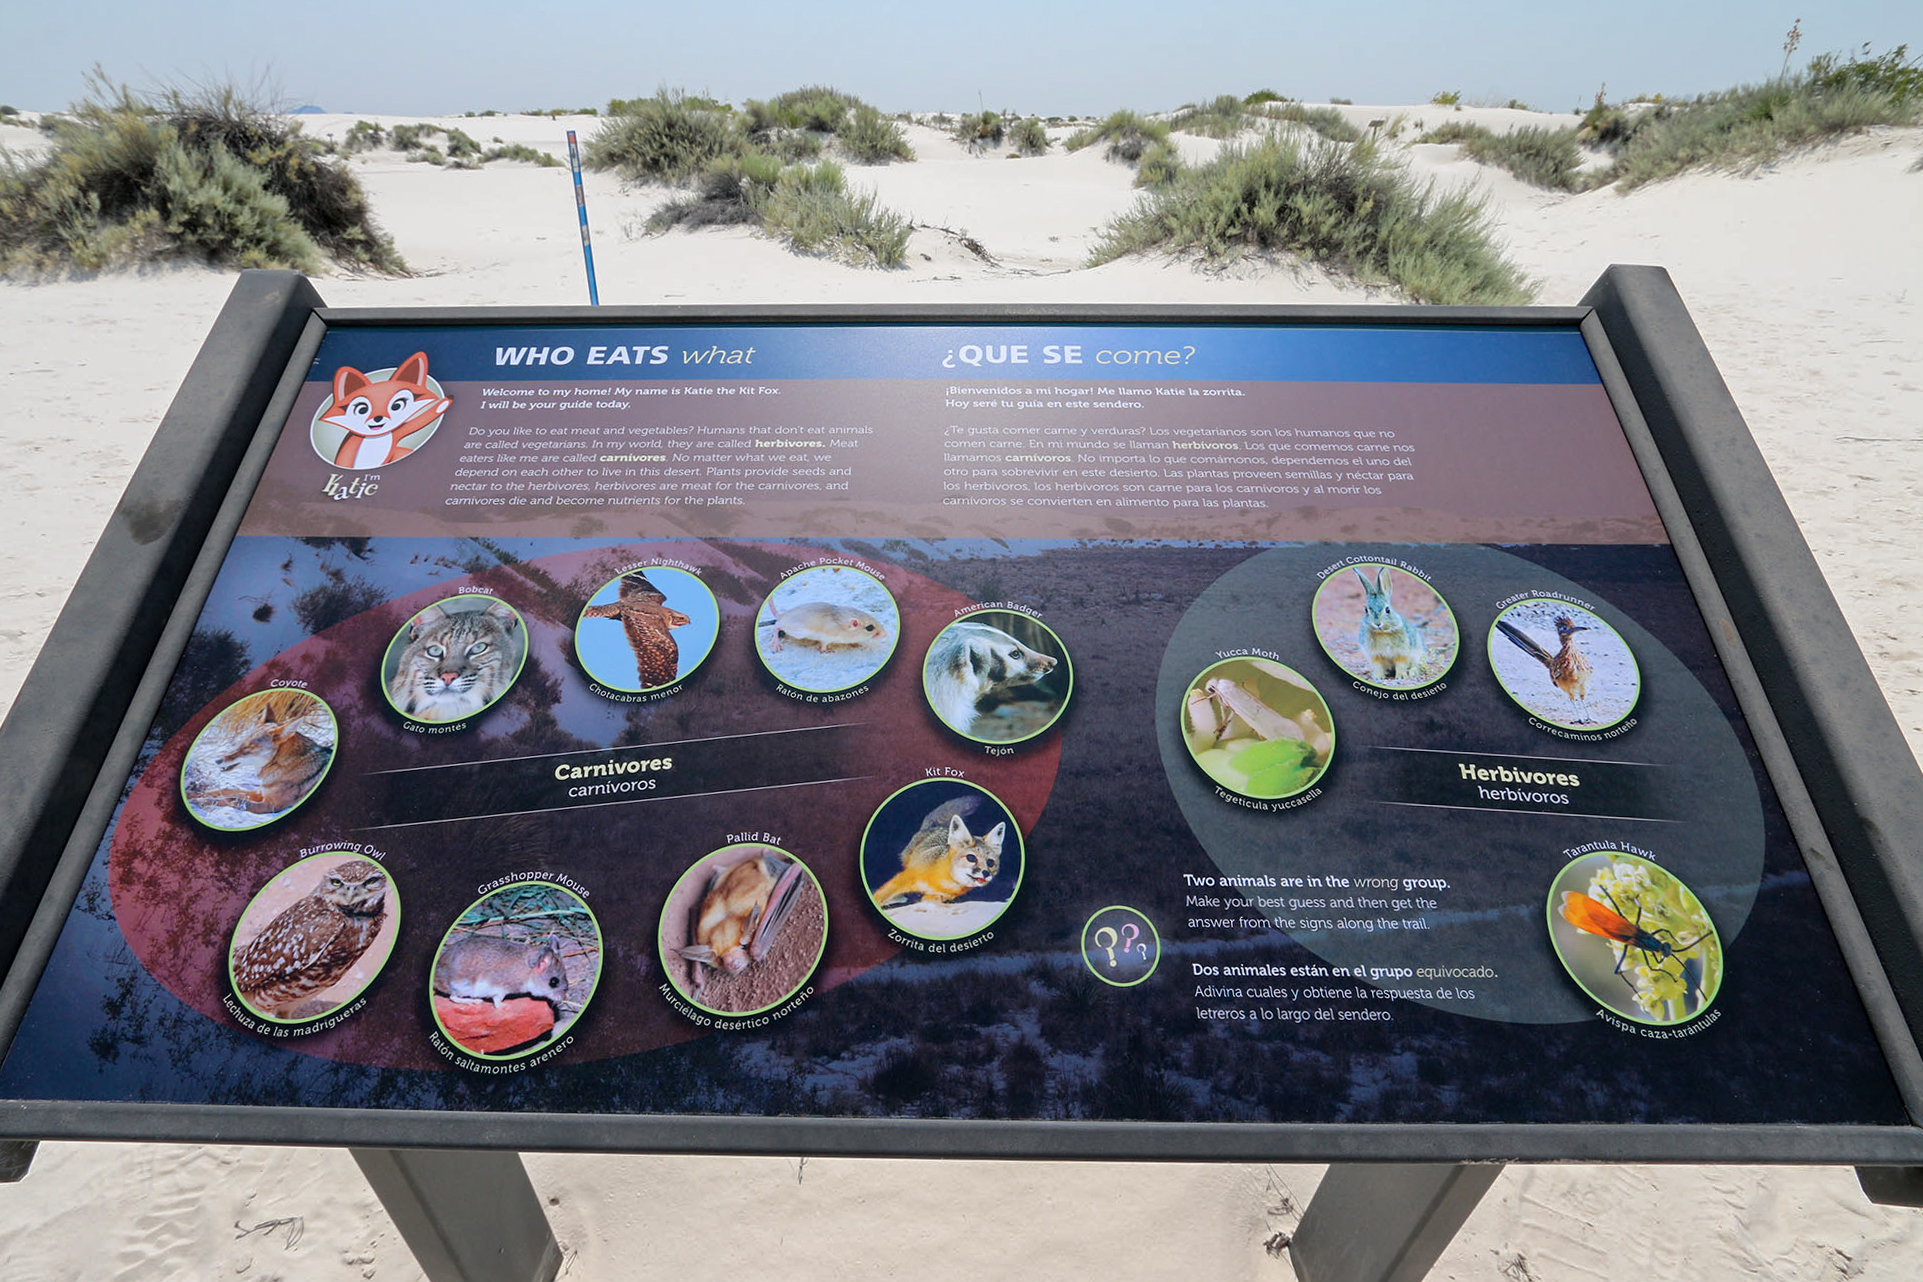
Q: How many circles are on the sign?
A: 15